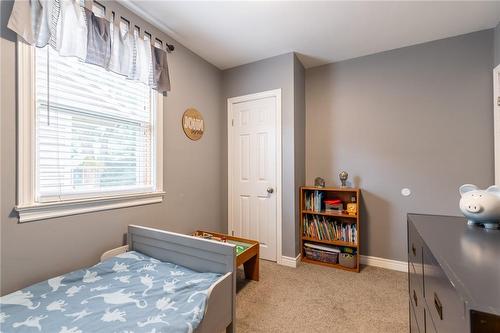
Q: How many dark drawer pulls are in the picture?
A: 3